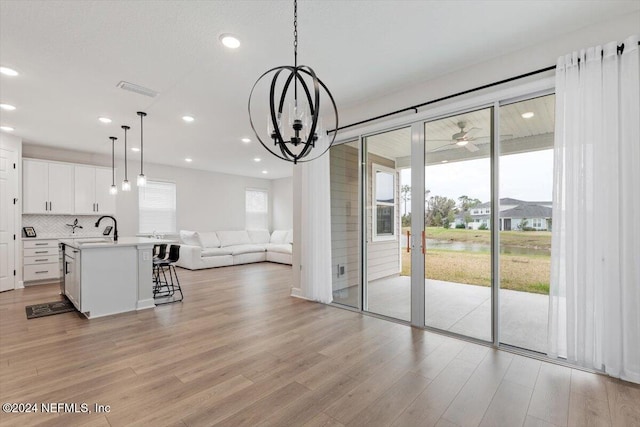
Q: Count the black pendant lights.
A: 3